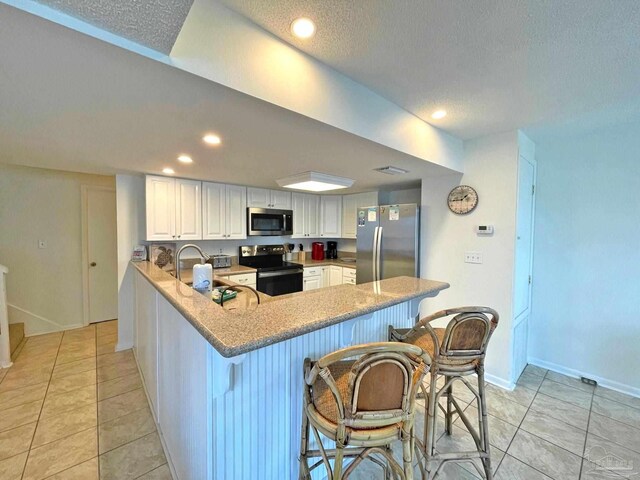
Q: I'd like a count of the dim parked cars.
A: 0